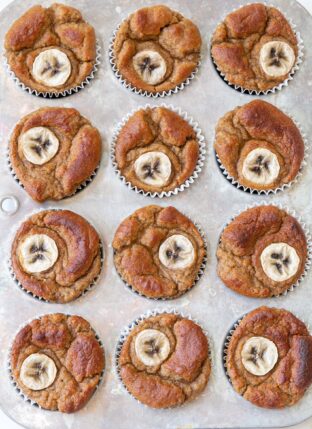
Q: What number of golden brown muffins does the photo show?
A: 12